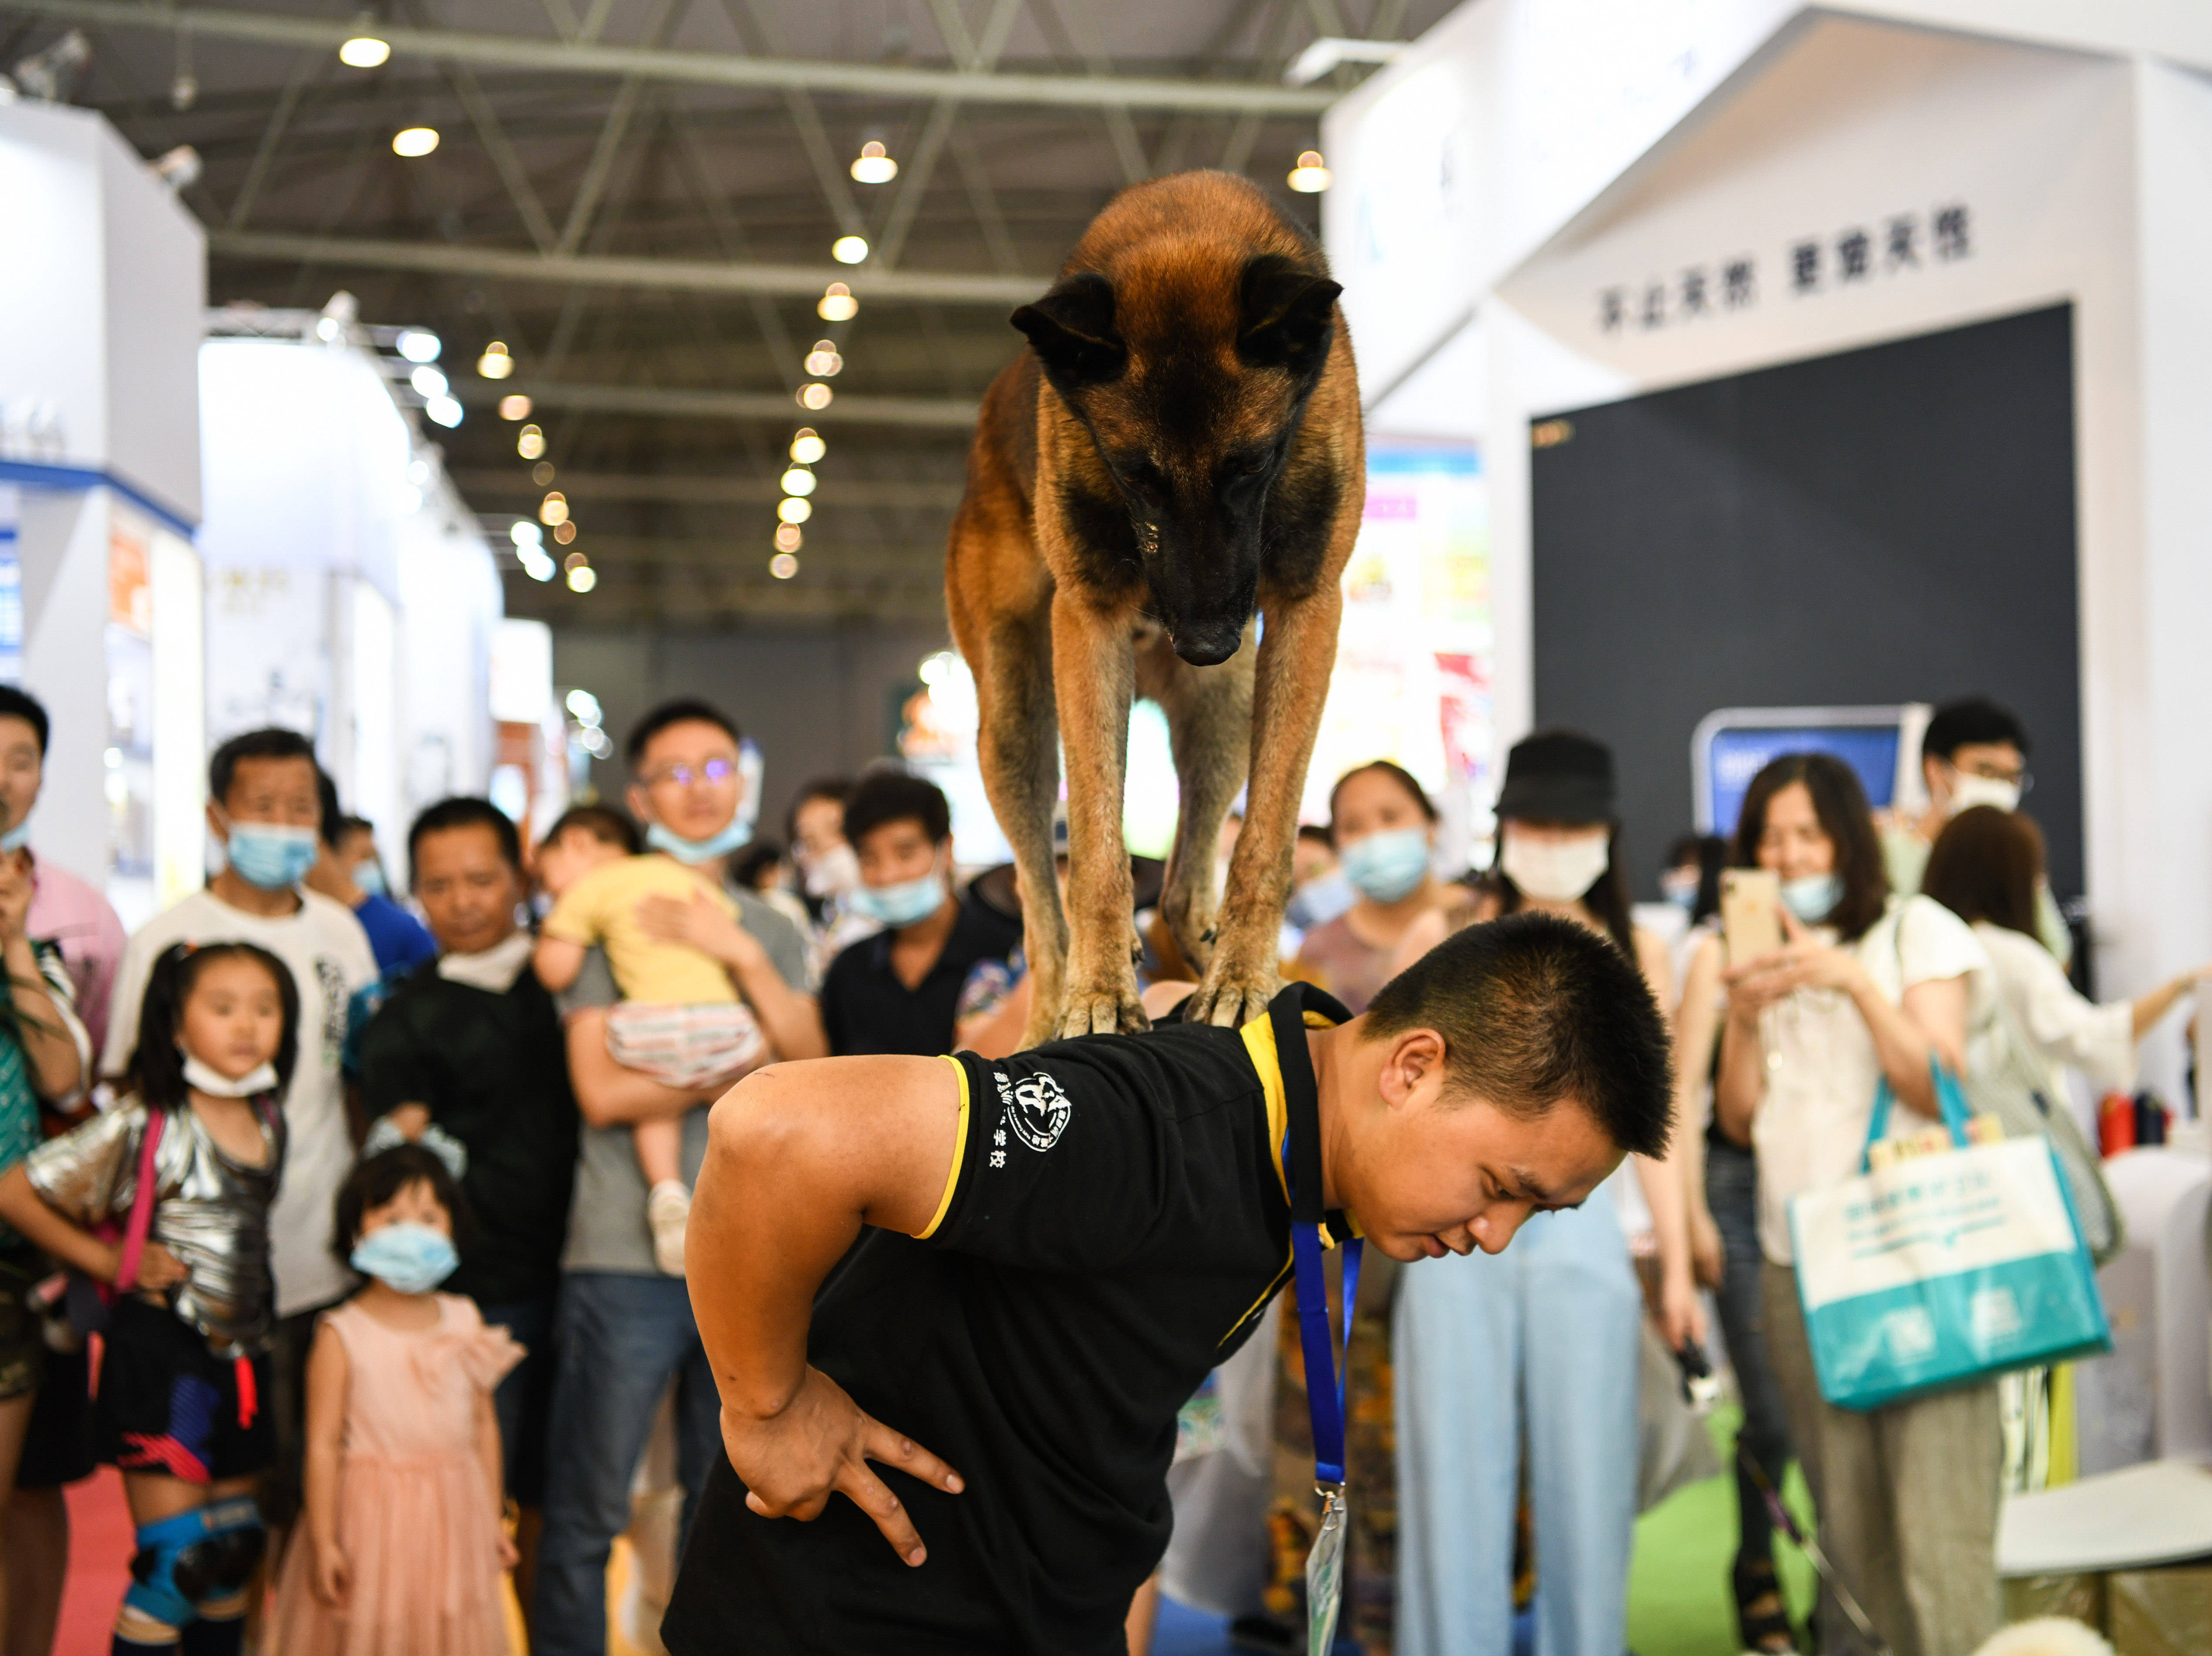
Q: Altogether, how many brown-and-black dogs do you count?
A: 1